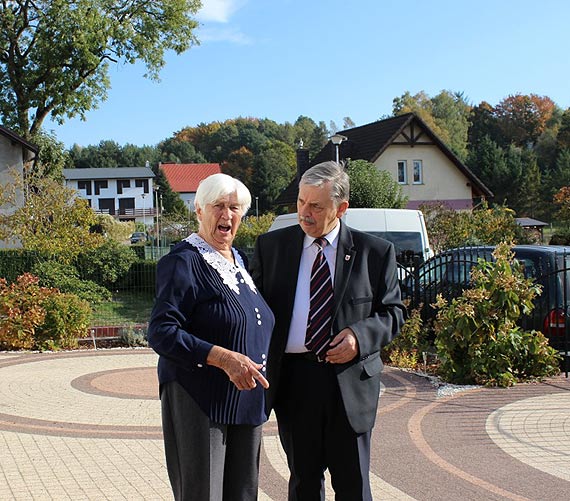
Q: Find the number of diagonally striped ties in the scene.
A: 1